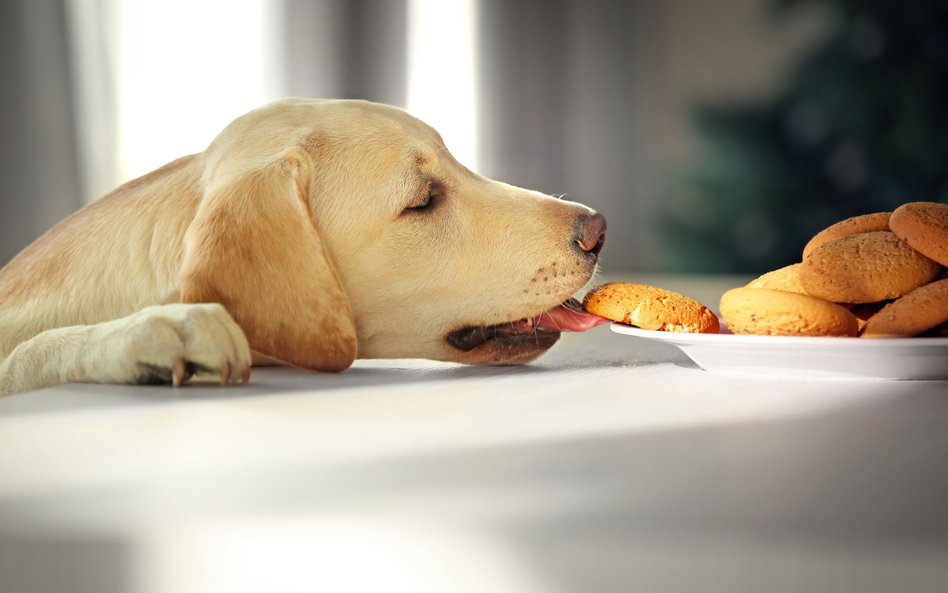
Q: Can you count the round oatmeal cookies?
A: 7